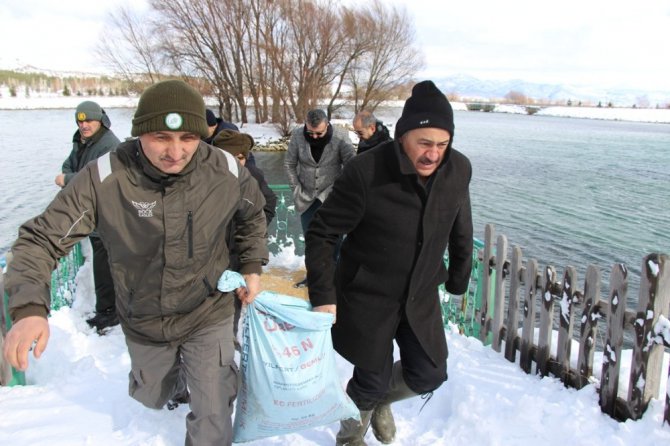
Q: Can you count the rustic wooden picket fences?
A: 1